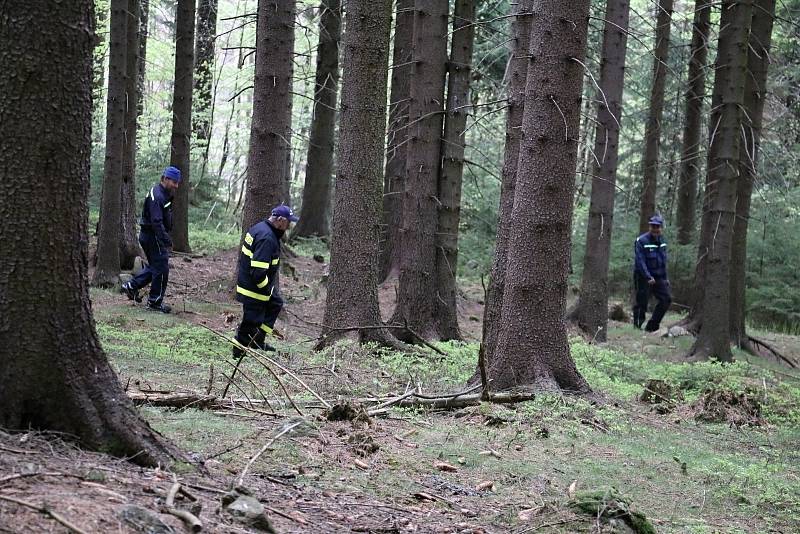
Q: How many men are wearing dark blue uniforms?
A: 3